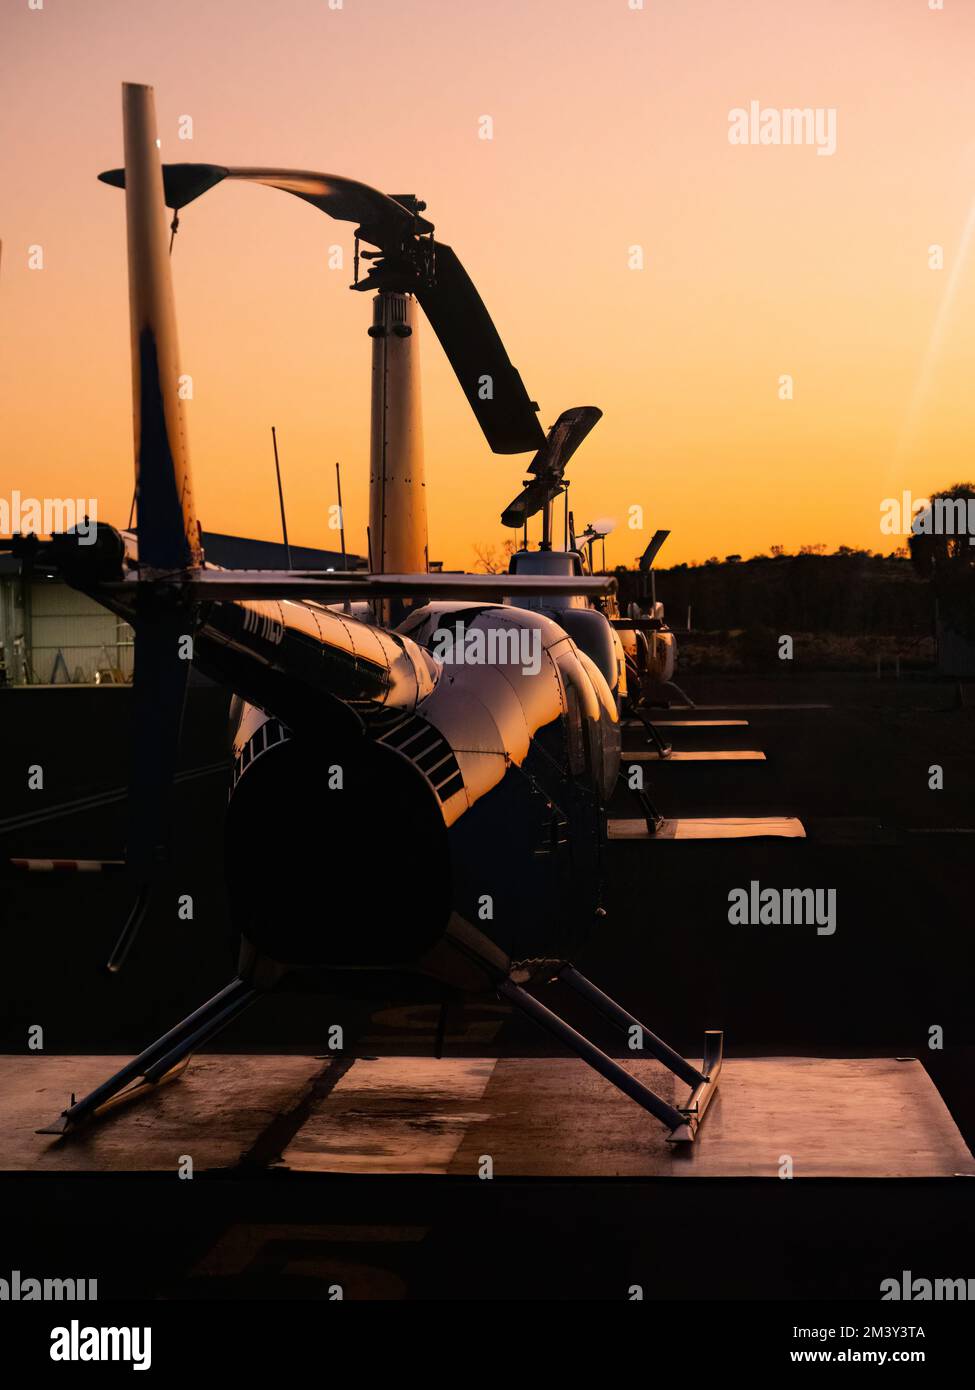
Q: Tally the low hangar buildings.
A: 1